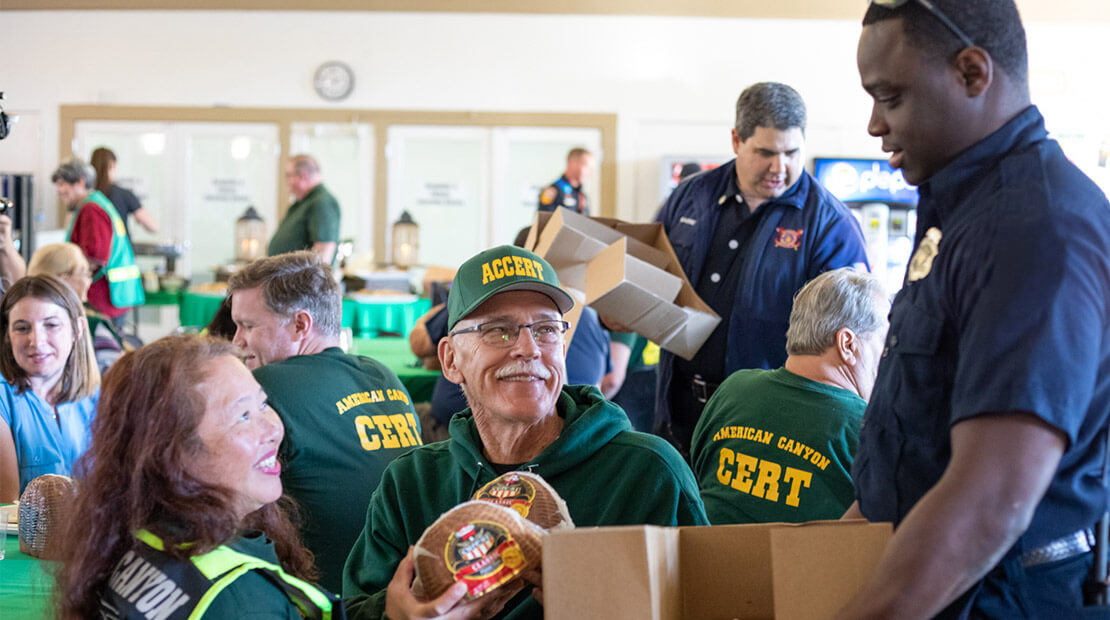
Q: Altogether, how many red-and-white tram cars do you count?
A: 0